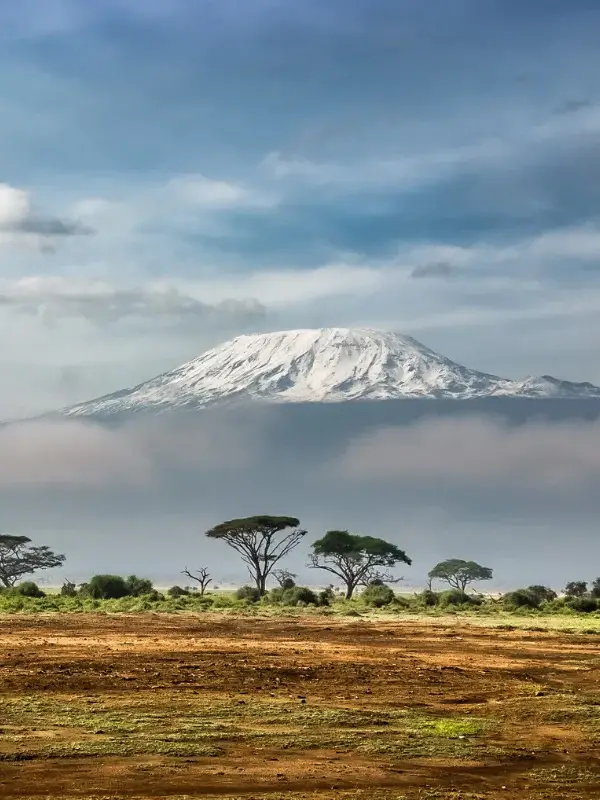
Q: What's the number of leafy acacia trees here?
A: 4